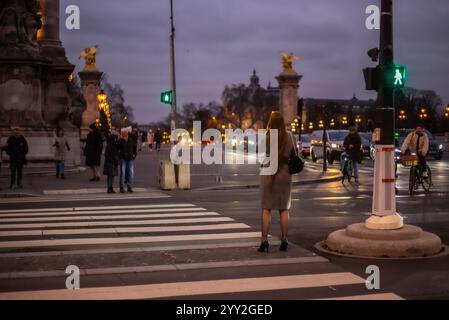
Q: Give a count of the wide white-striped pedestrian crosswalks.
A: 1